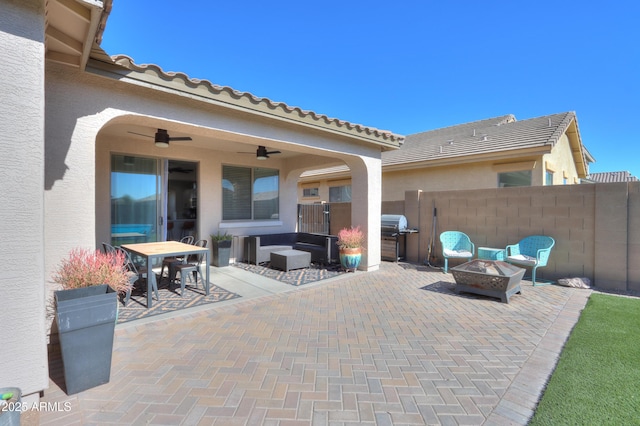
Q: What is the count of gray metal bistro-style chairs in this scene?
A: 4